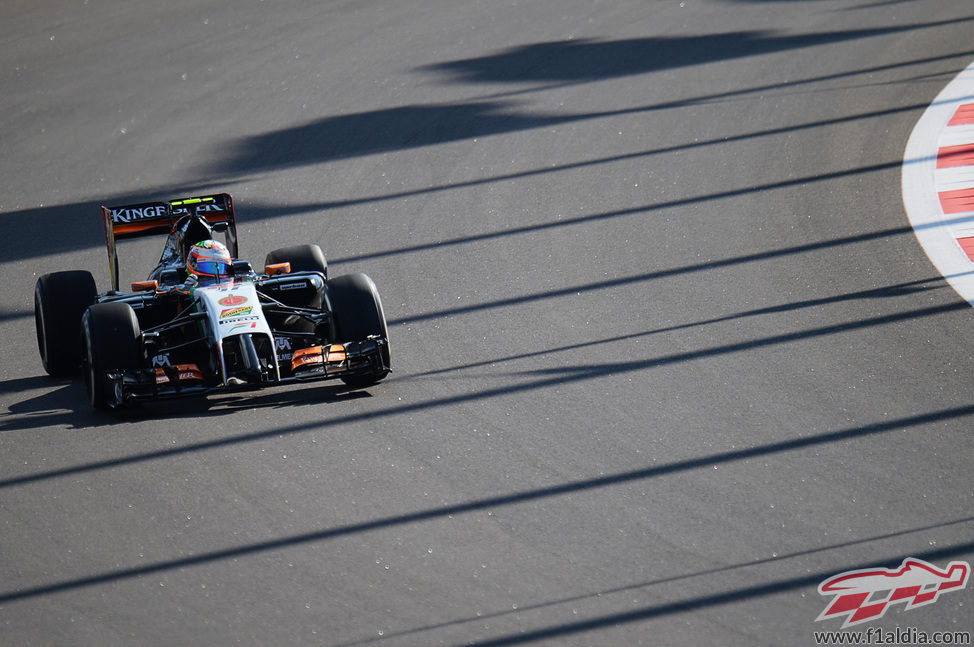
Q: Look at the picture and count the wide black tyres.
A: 4